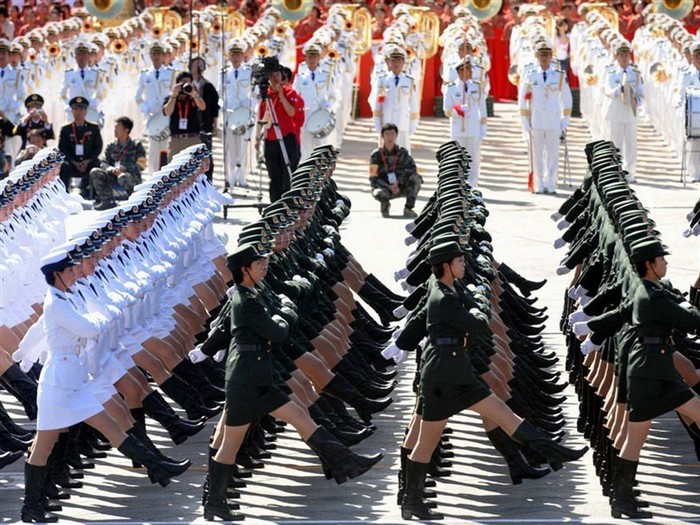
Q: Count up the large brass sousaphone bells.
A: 4